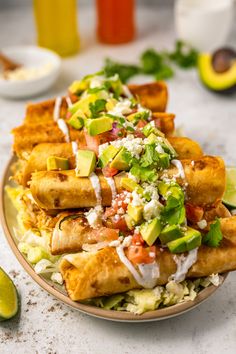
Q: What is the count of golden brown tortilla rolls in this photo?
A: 6